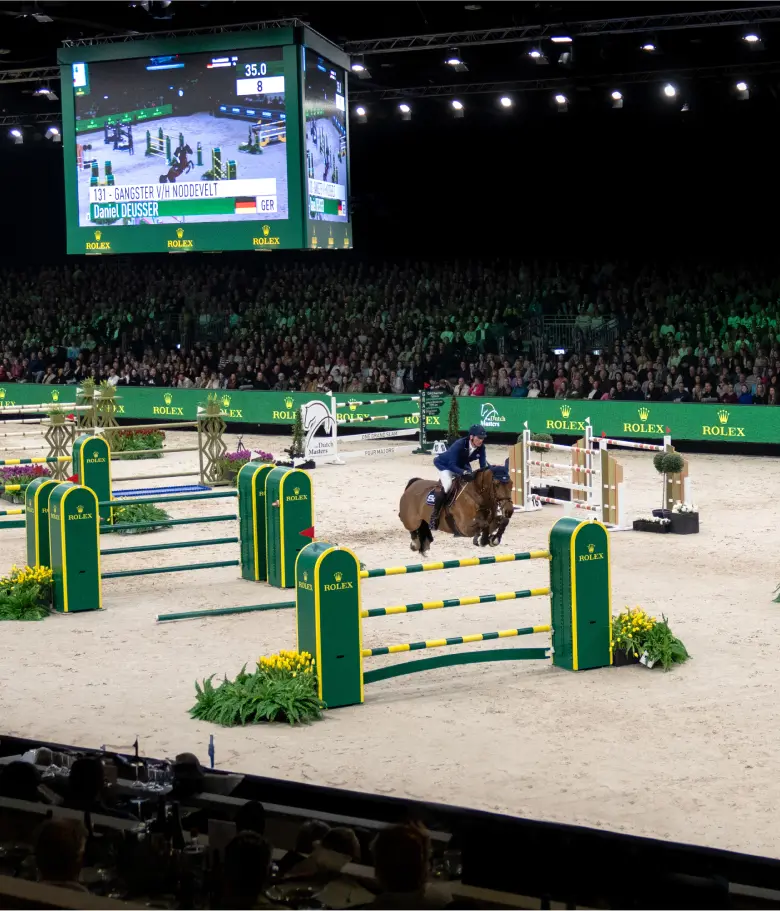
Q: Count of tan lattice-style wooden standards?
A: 4